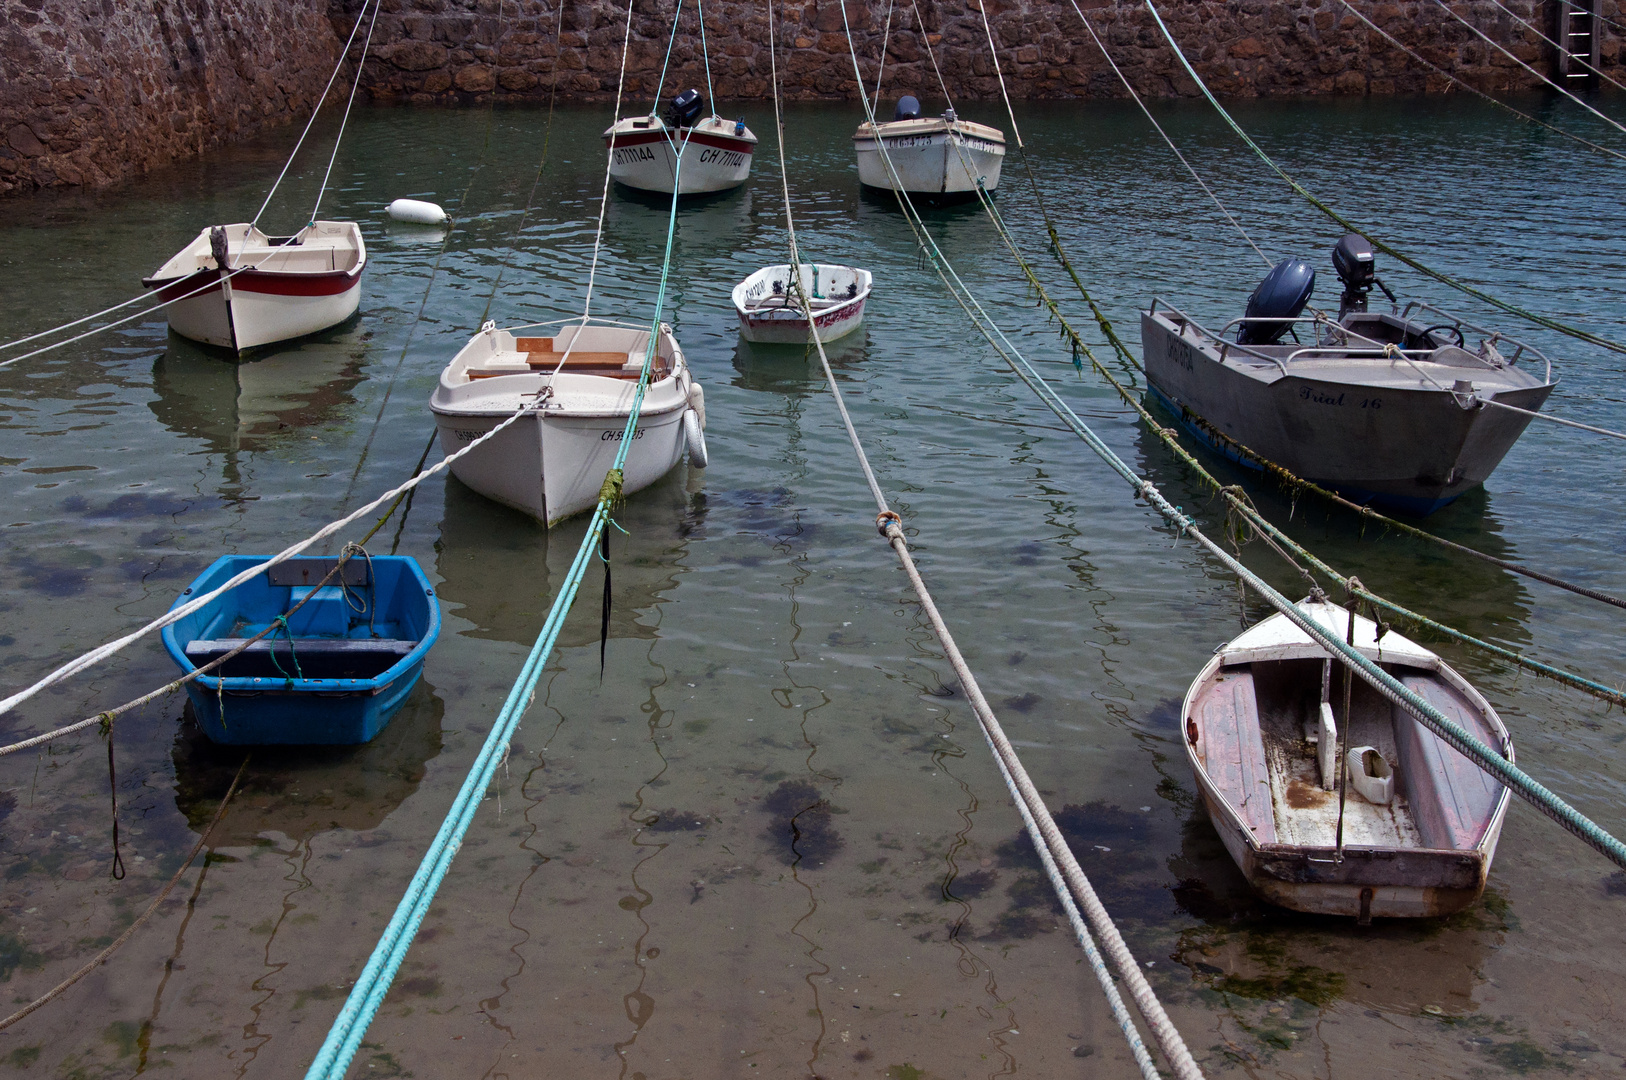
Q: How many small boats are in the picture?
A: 8